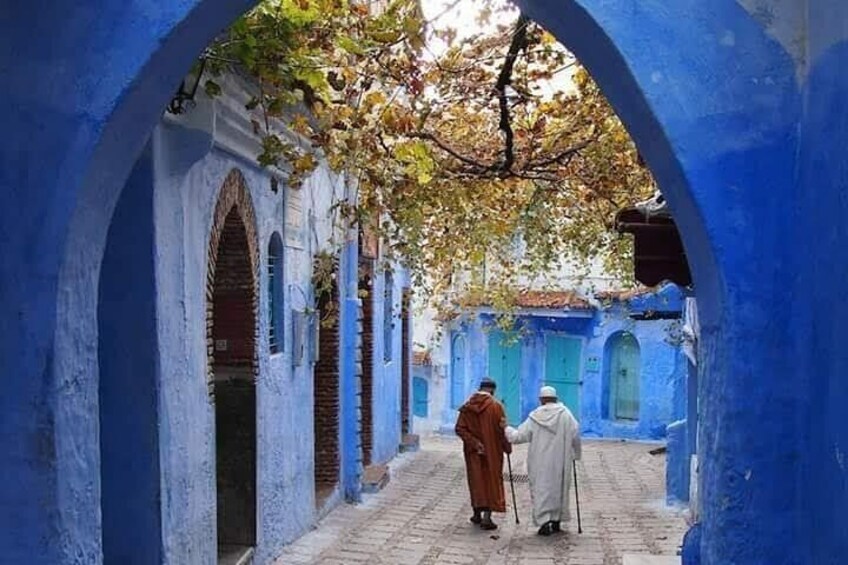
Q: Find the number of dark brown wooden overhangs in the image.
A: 1